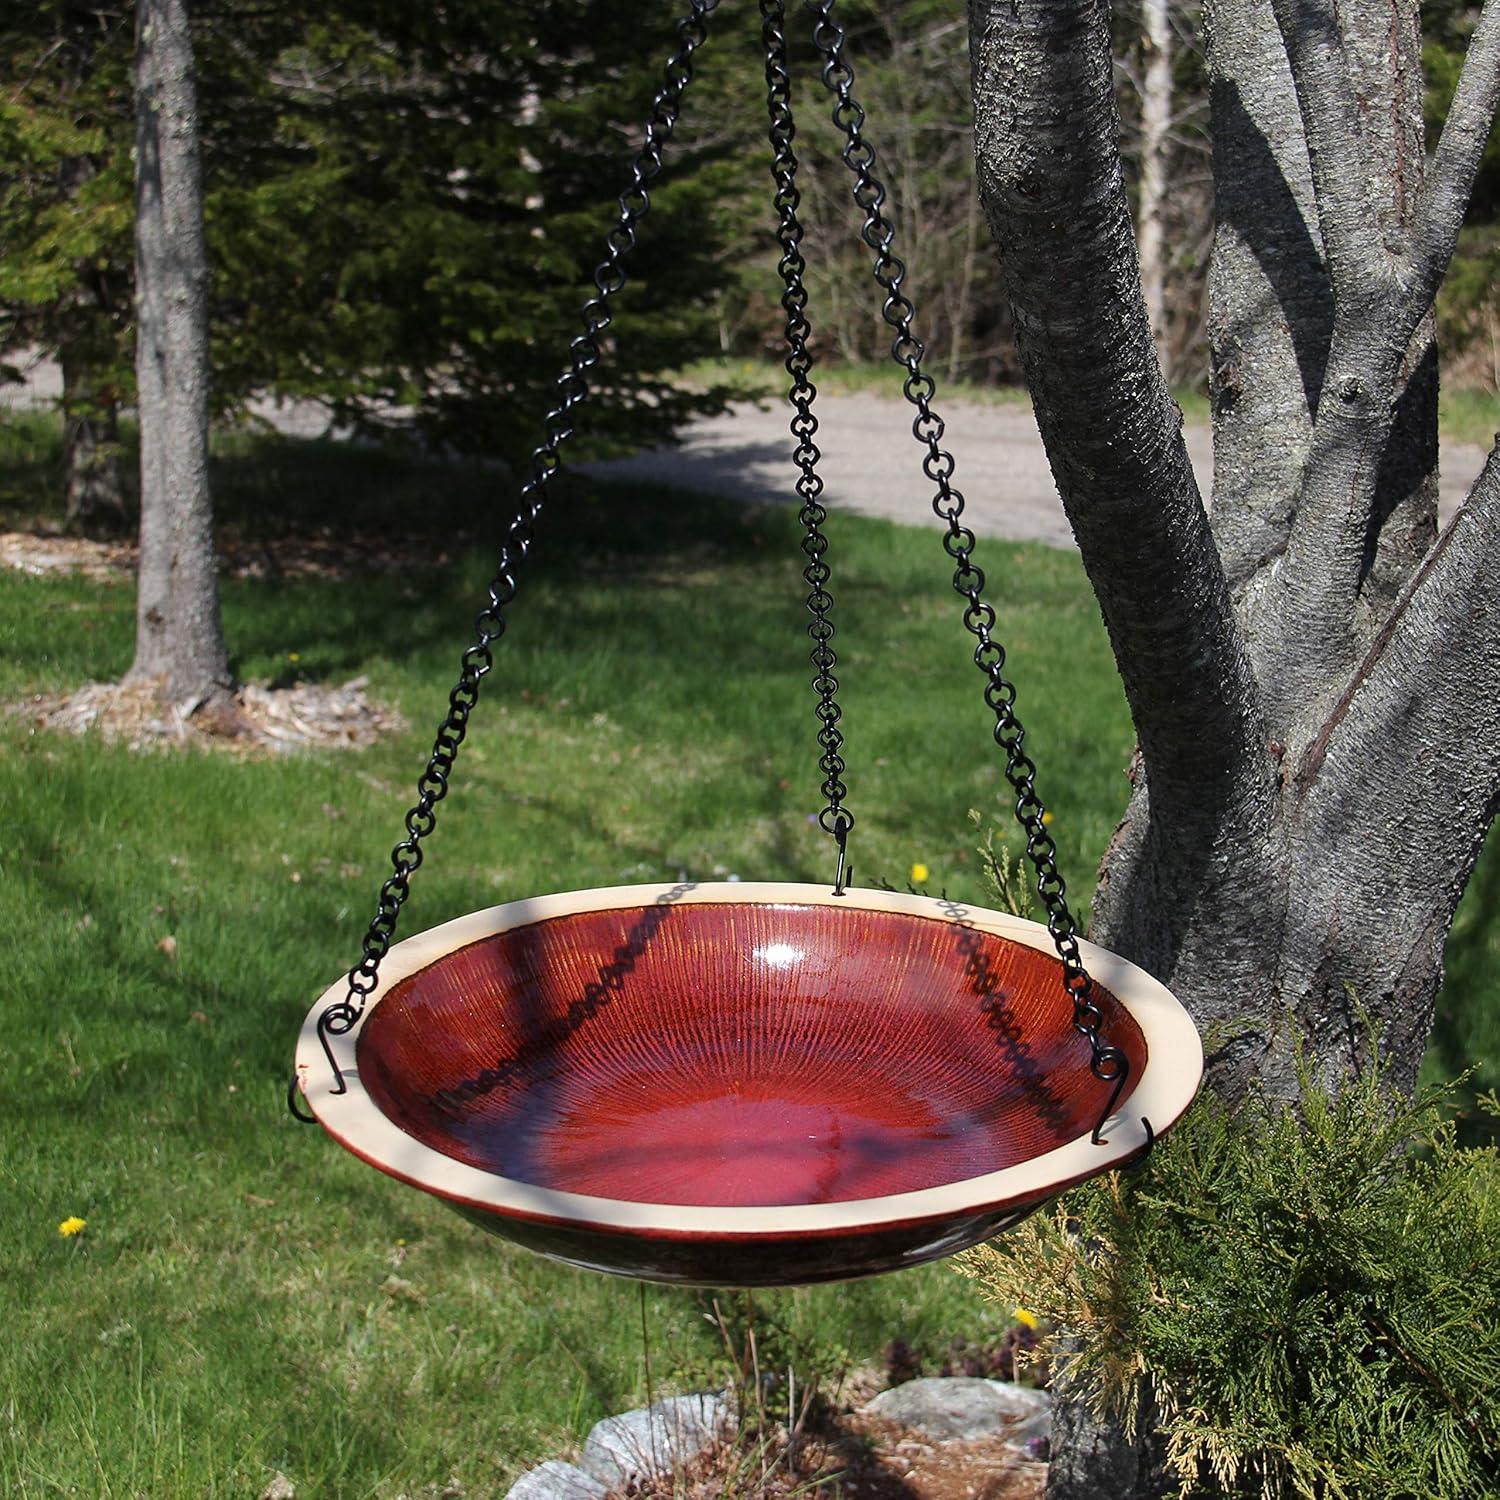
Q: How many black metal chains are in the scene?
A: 3